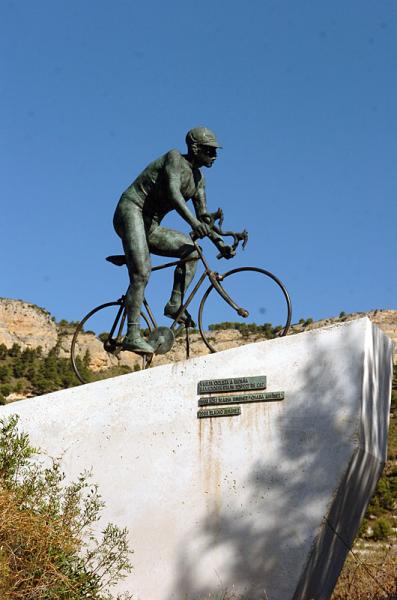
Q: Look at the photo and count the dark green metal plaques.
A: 3